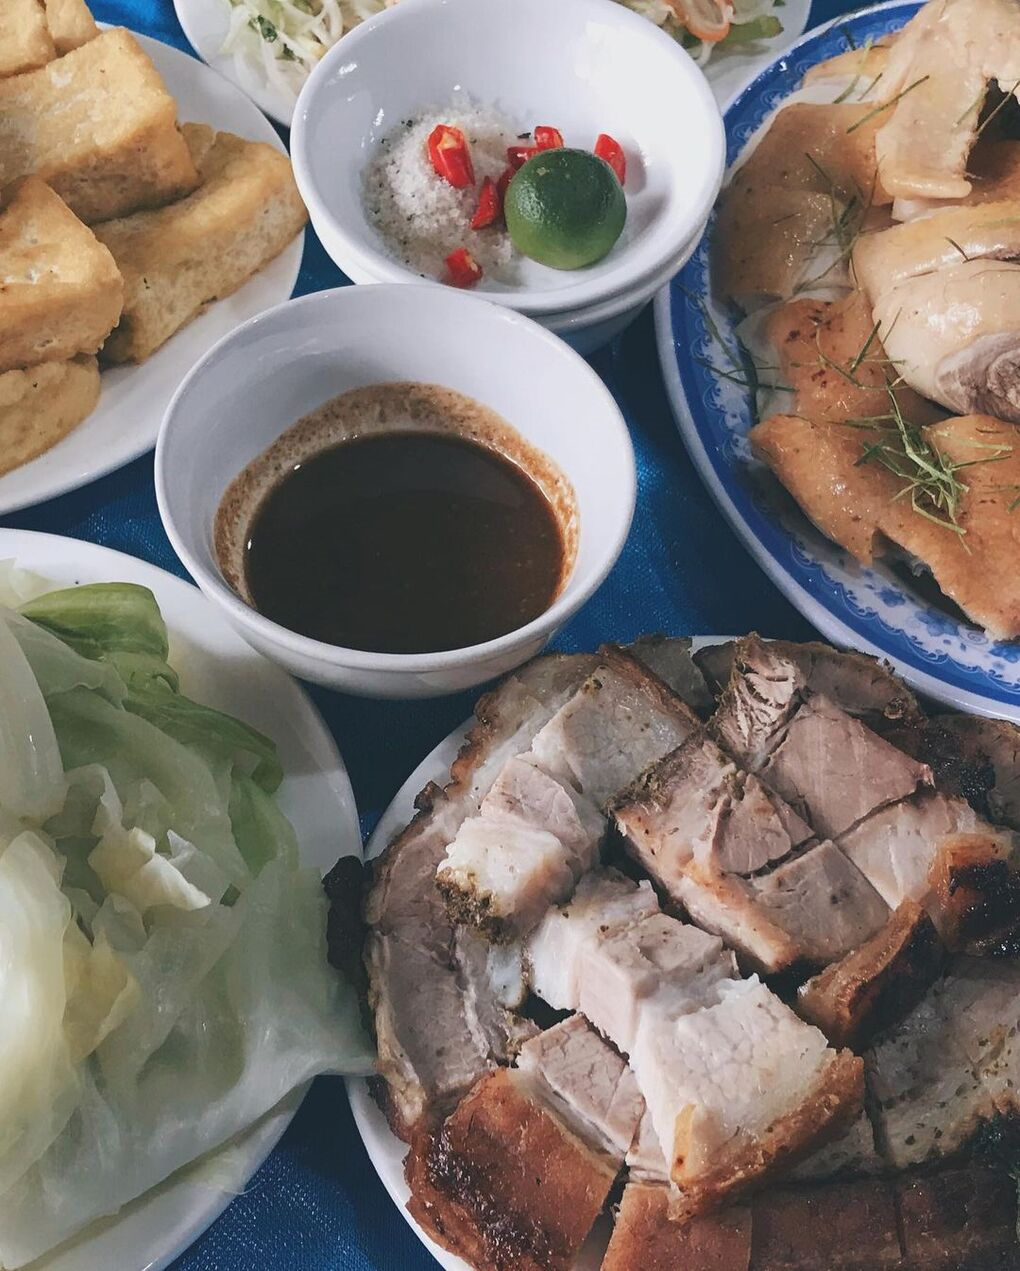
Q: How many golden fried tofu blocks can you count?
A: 6